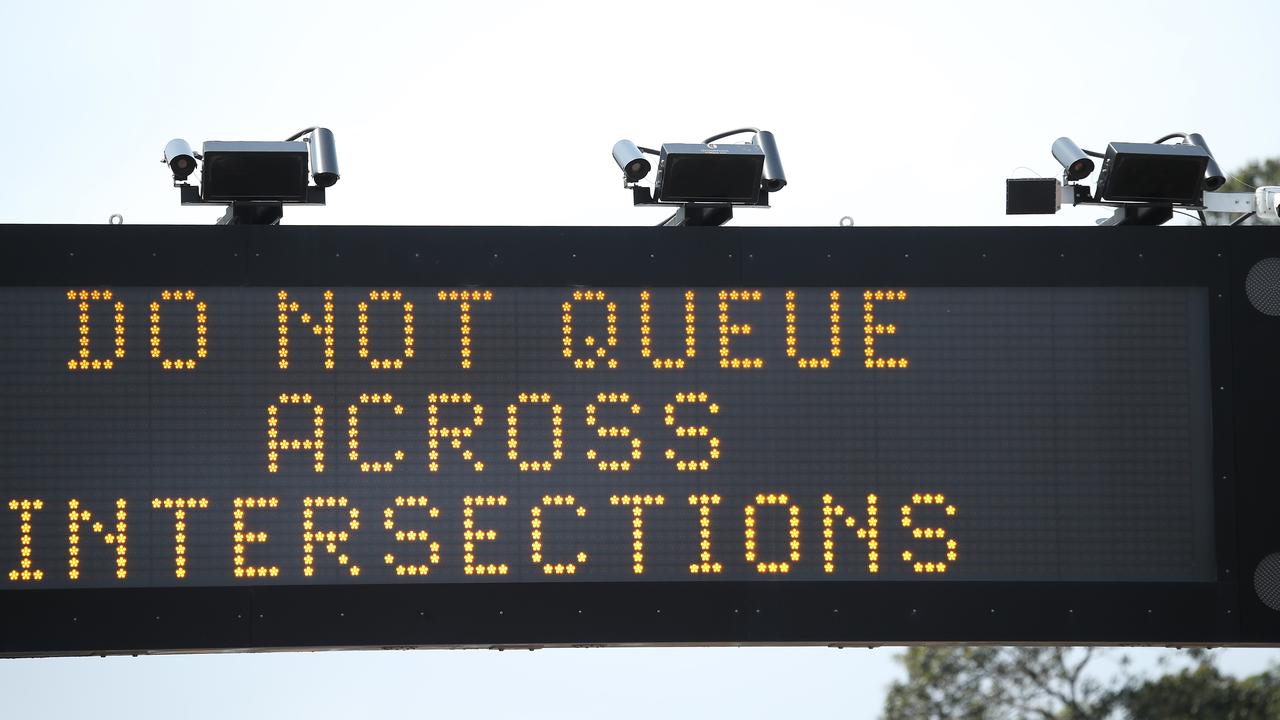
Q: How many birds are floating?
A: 0